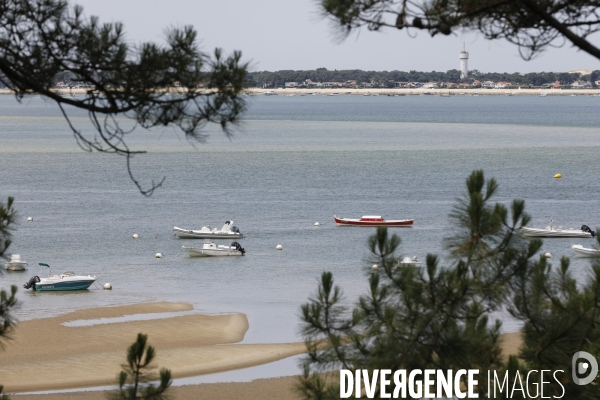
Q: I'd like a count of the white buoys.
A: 8